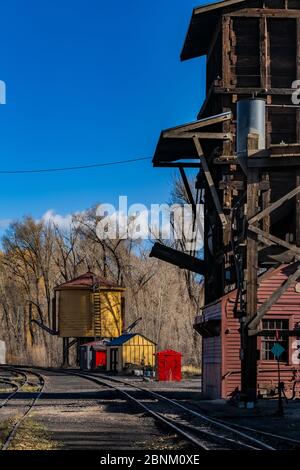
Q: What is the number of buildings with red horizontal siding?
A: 1